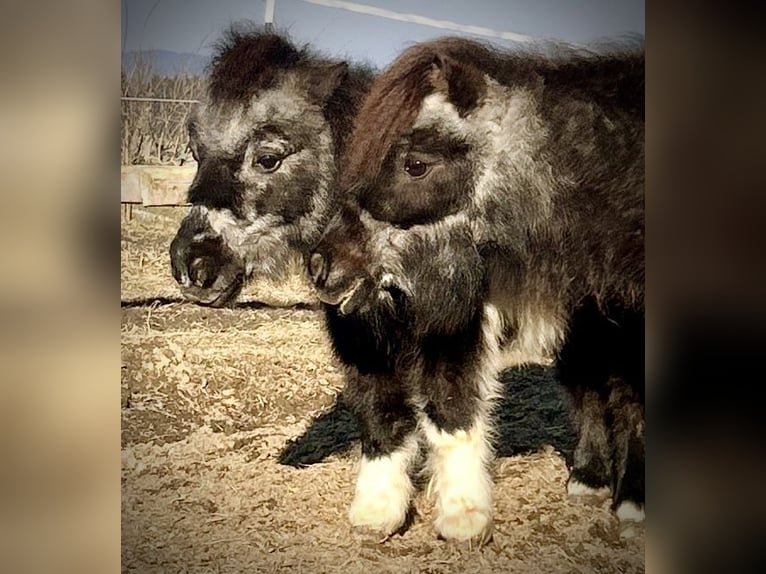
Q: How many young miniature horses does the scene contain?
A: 2